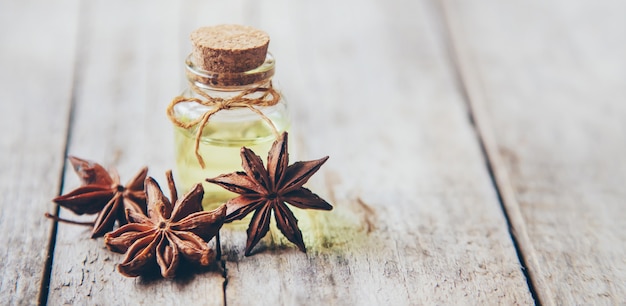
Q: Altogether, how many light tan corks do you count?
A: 1